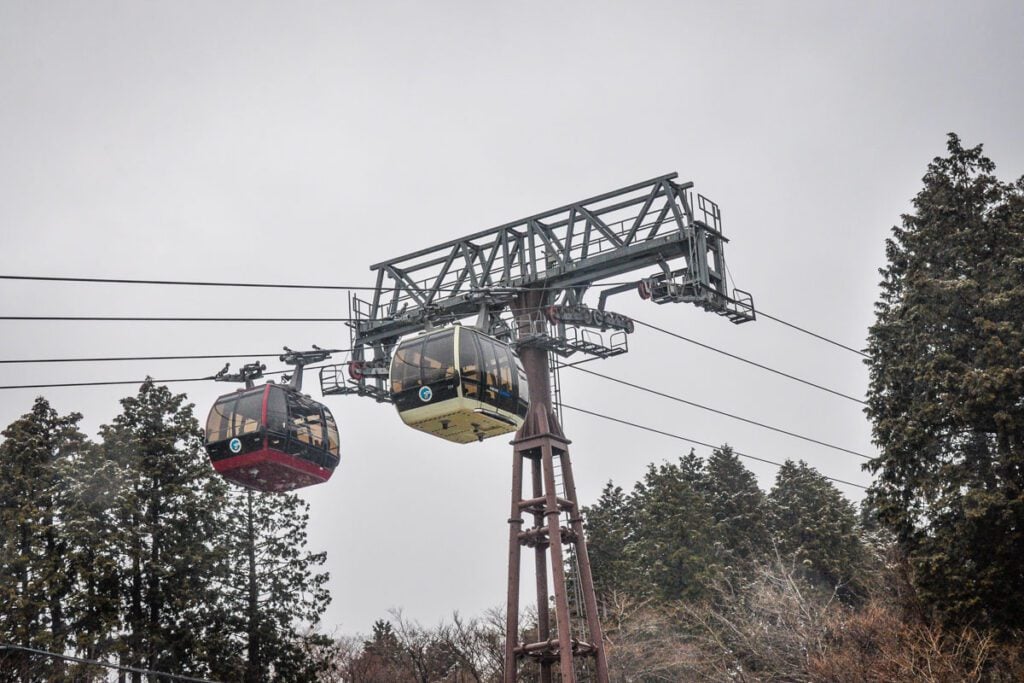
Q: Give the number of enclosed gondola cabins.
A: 2